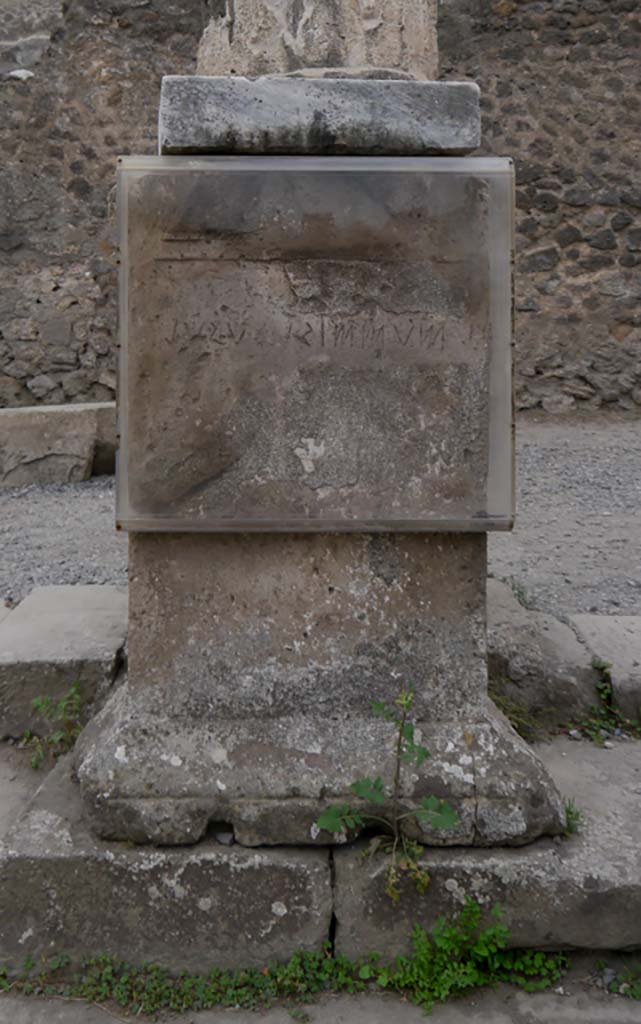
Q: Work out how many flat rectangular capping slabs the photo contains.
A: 1